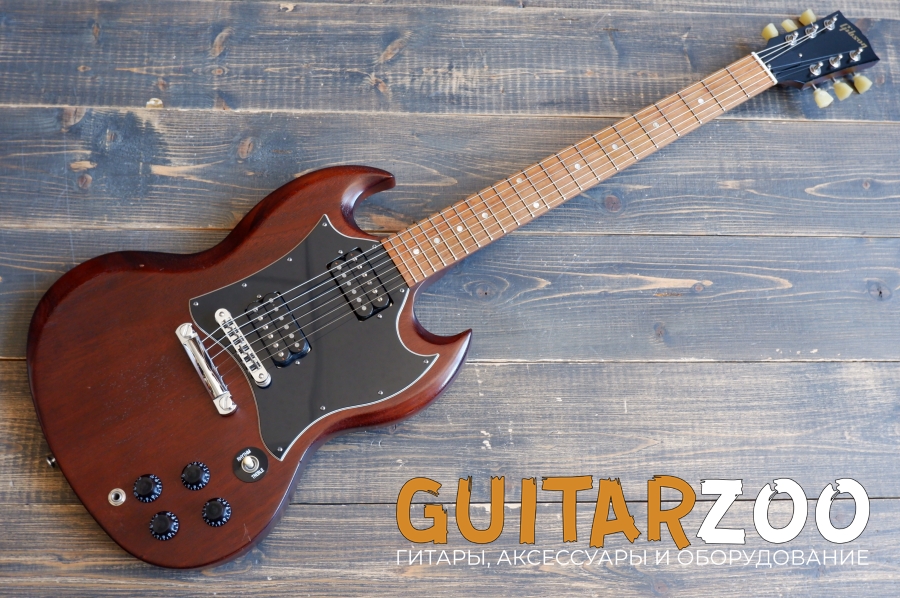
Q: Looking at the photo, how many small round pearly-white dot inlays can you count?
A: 10